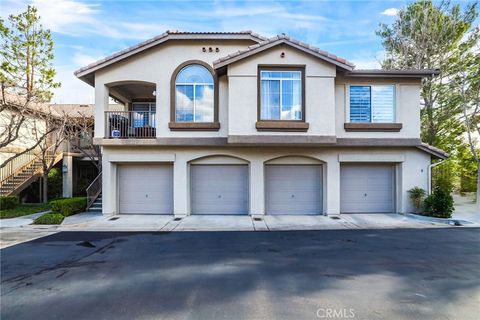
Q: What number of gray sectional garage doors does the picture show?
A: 4